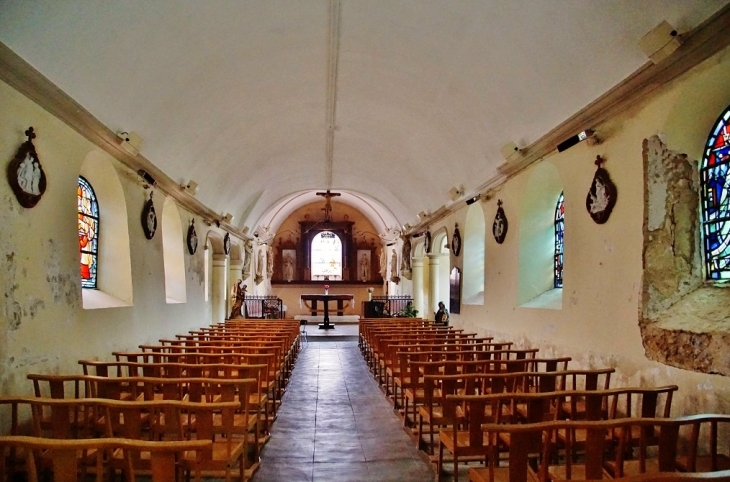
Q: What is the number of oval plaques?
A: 8